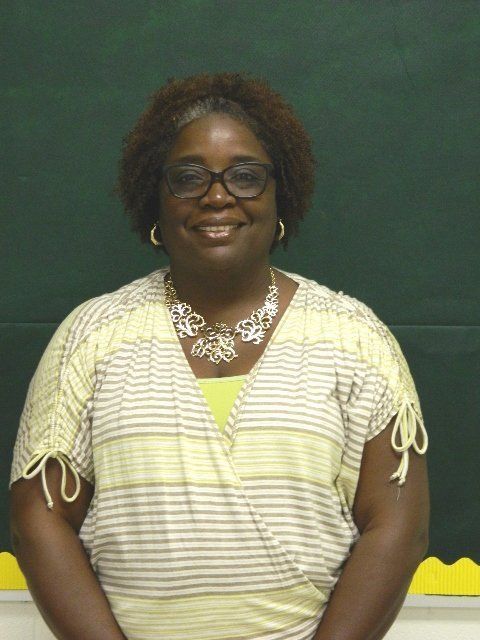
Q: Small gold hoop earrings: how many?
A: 2